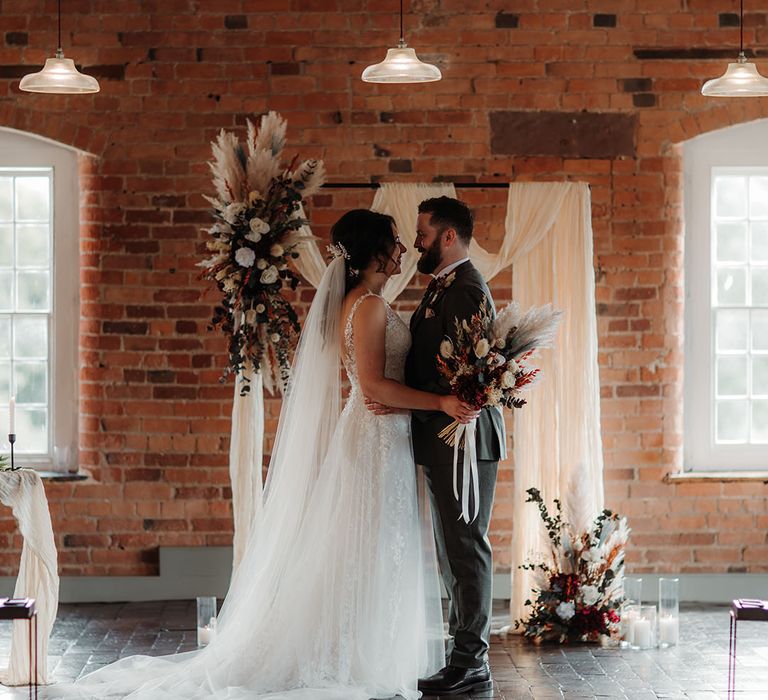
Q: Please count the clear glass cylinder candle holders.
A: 4